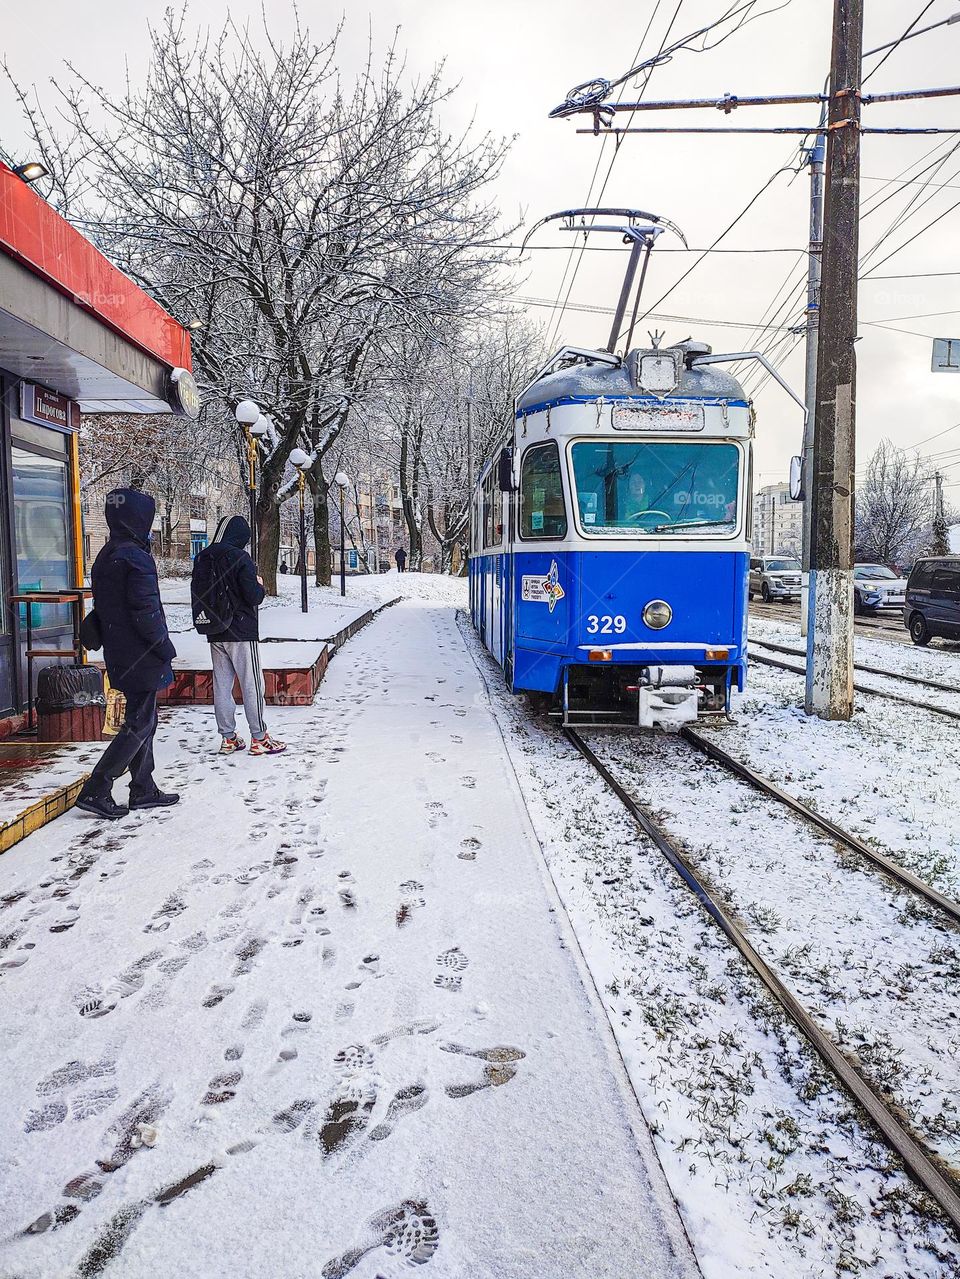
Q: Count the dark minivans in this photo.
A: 1